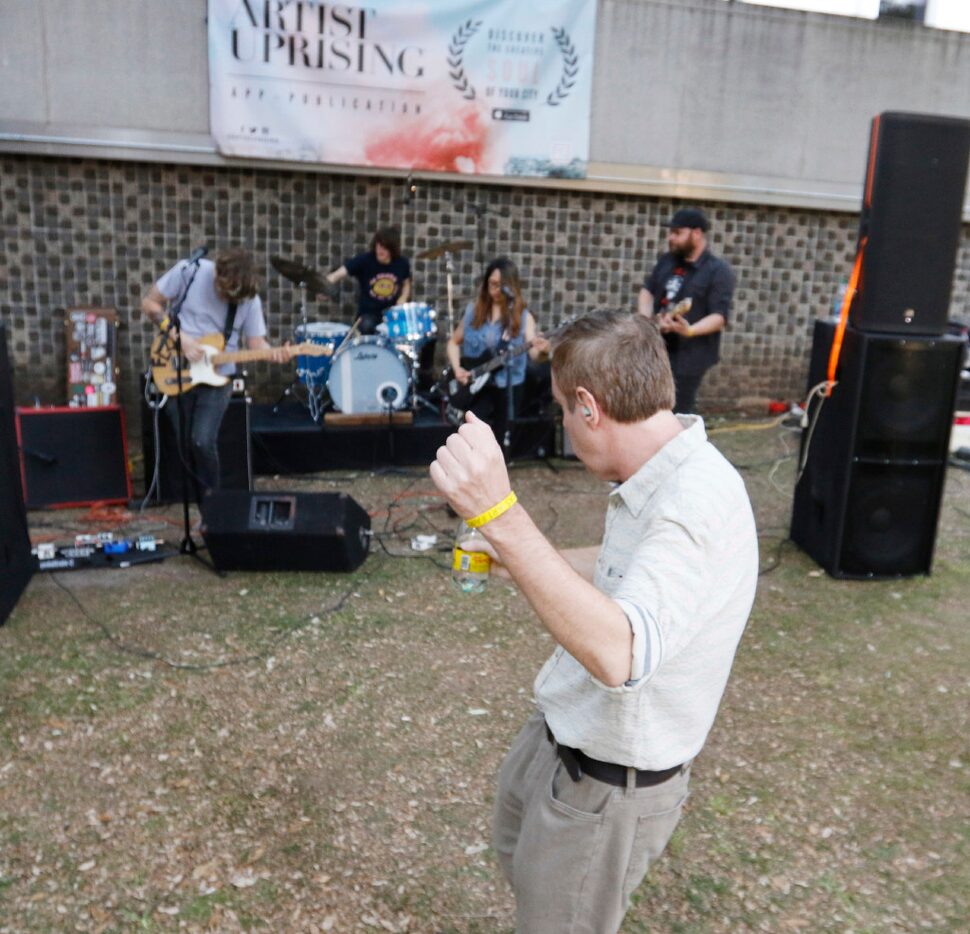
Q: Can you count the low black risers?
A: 1